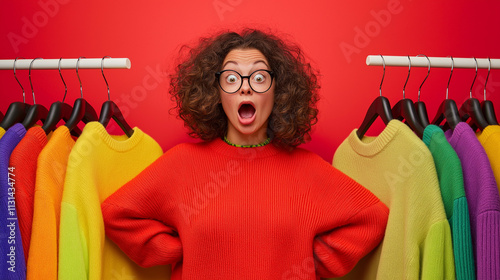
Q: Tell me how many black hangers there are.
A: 11